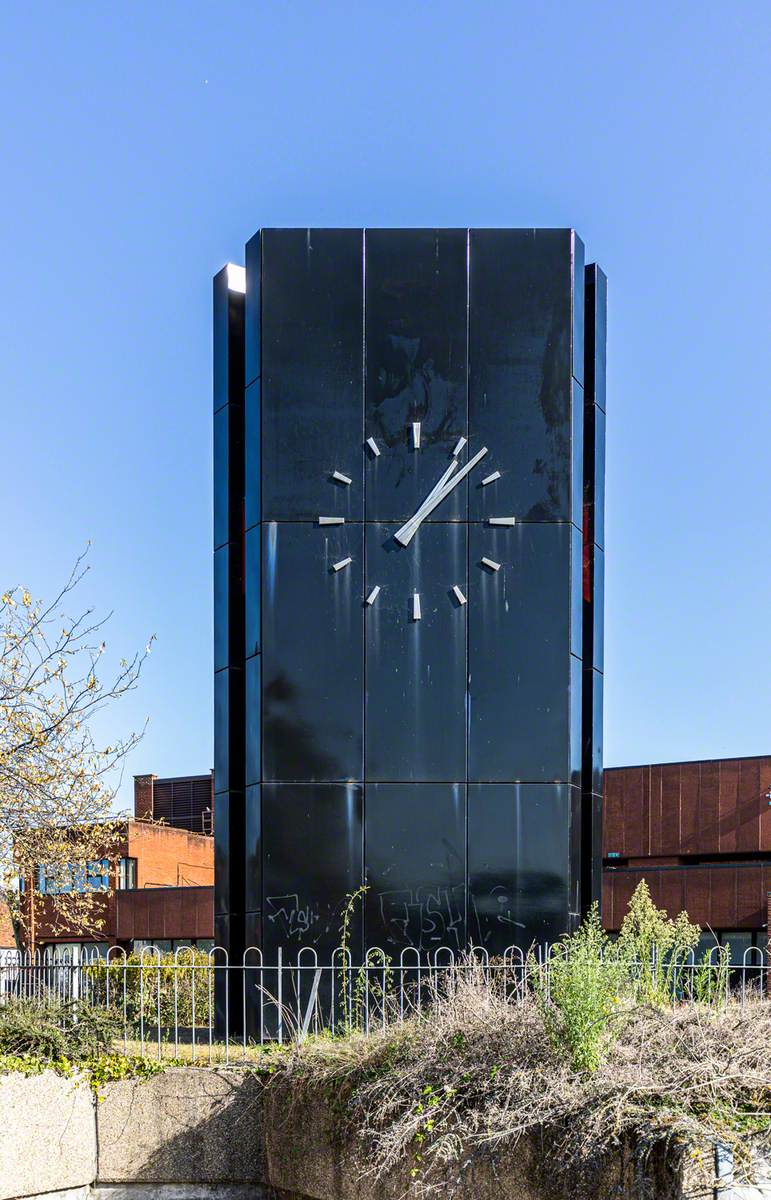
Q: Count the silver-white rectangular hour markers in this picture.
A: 12